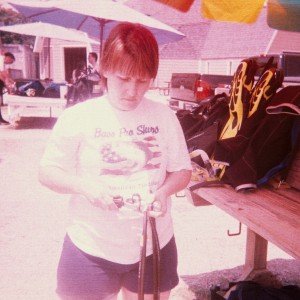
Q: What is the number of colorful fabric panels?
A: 3